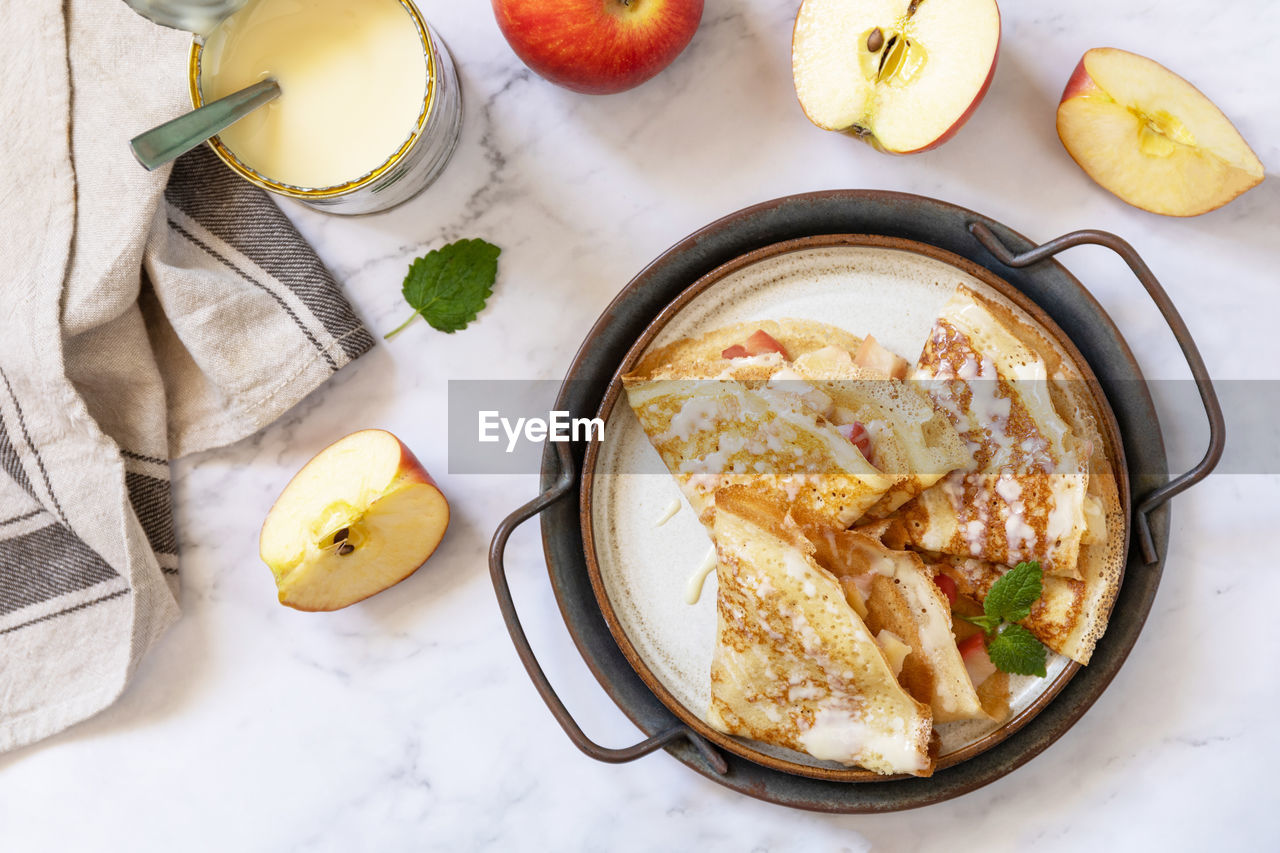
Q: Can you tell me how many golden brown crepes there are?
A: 3